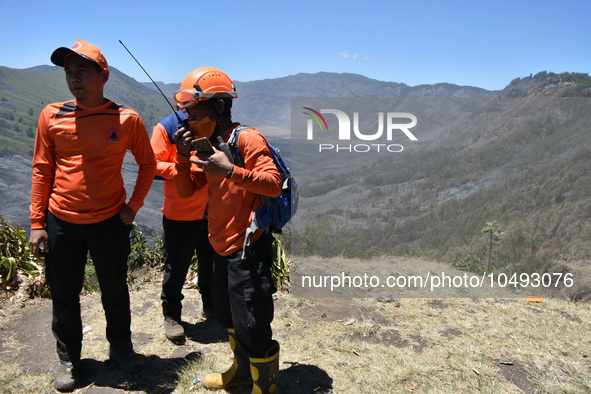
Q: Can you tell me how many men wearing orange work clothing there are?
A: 3